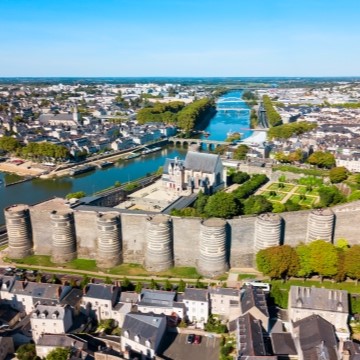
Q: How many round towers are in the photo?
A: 7